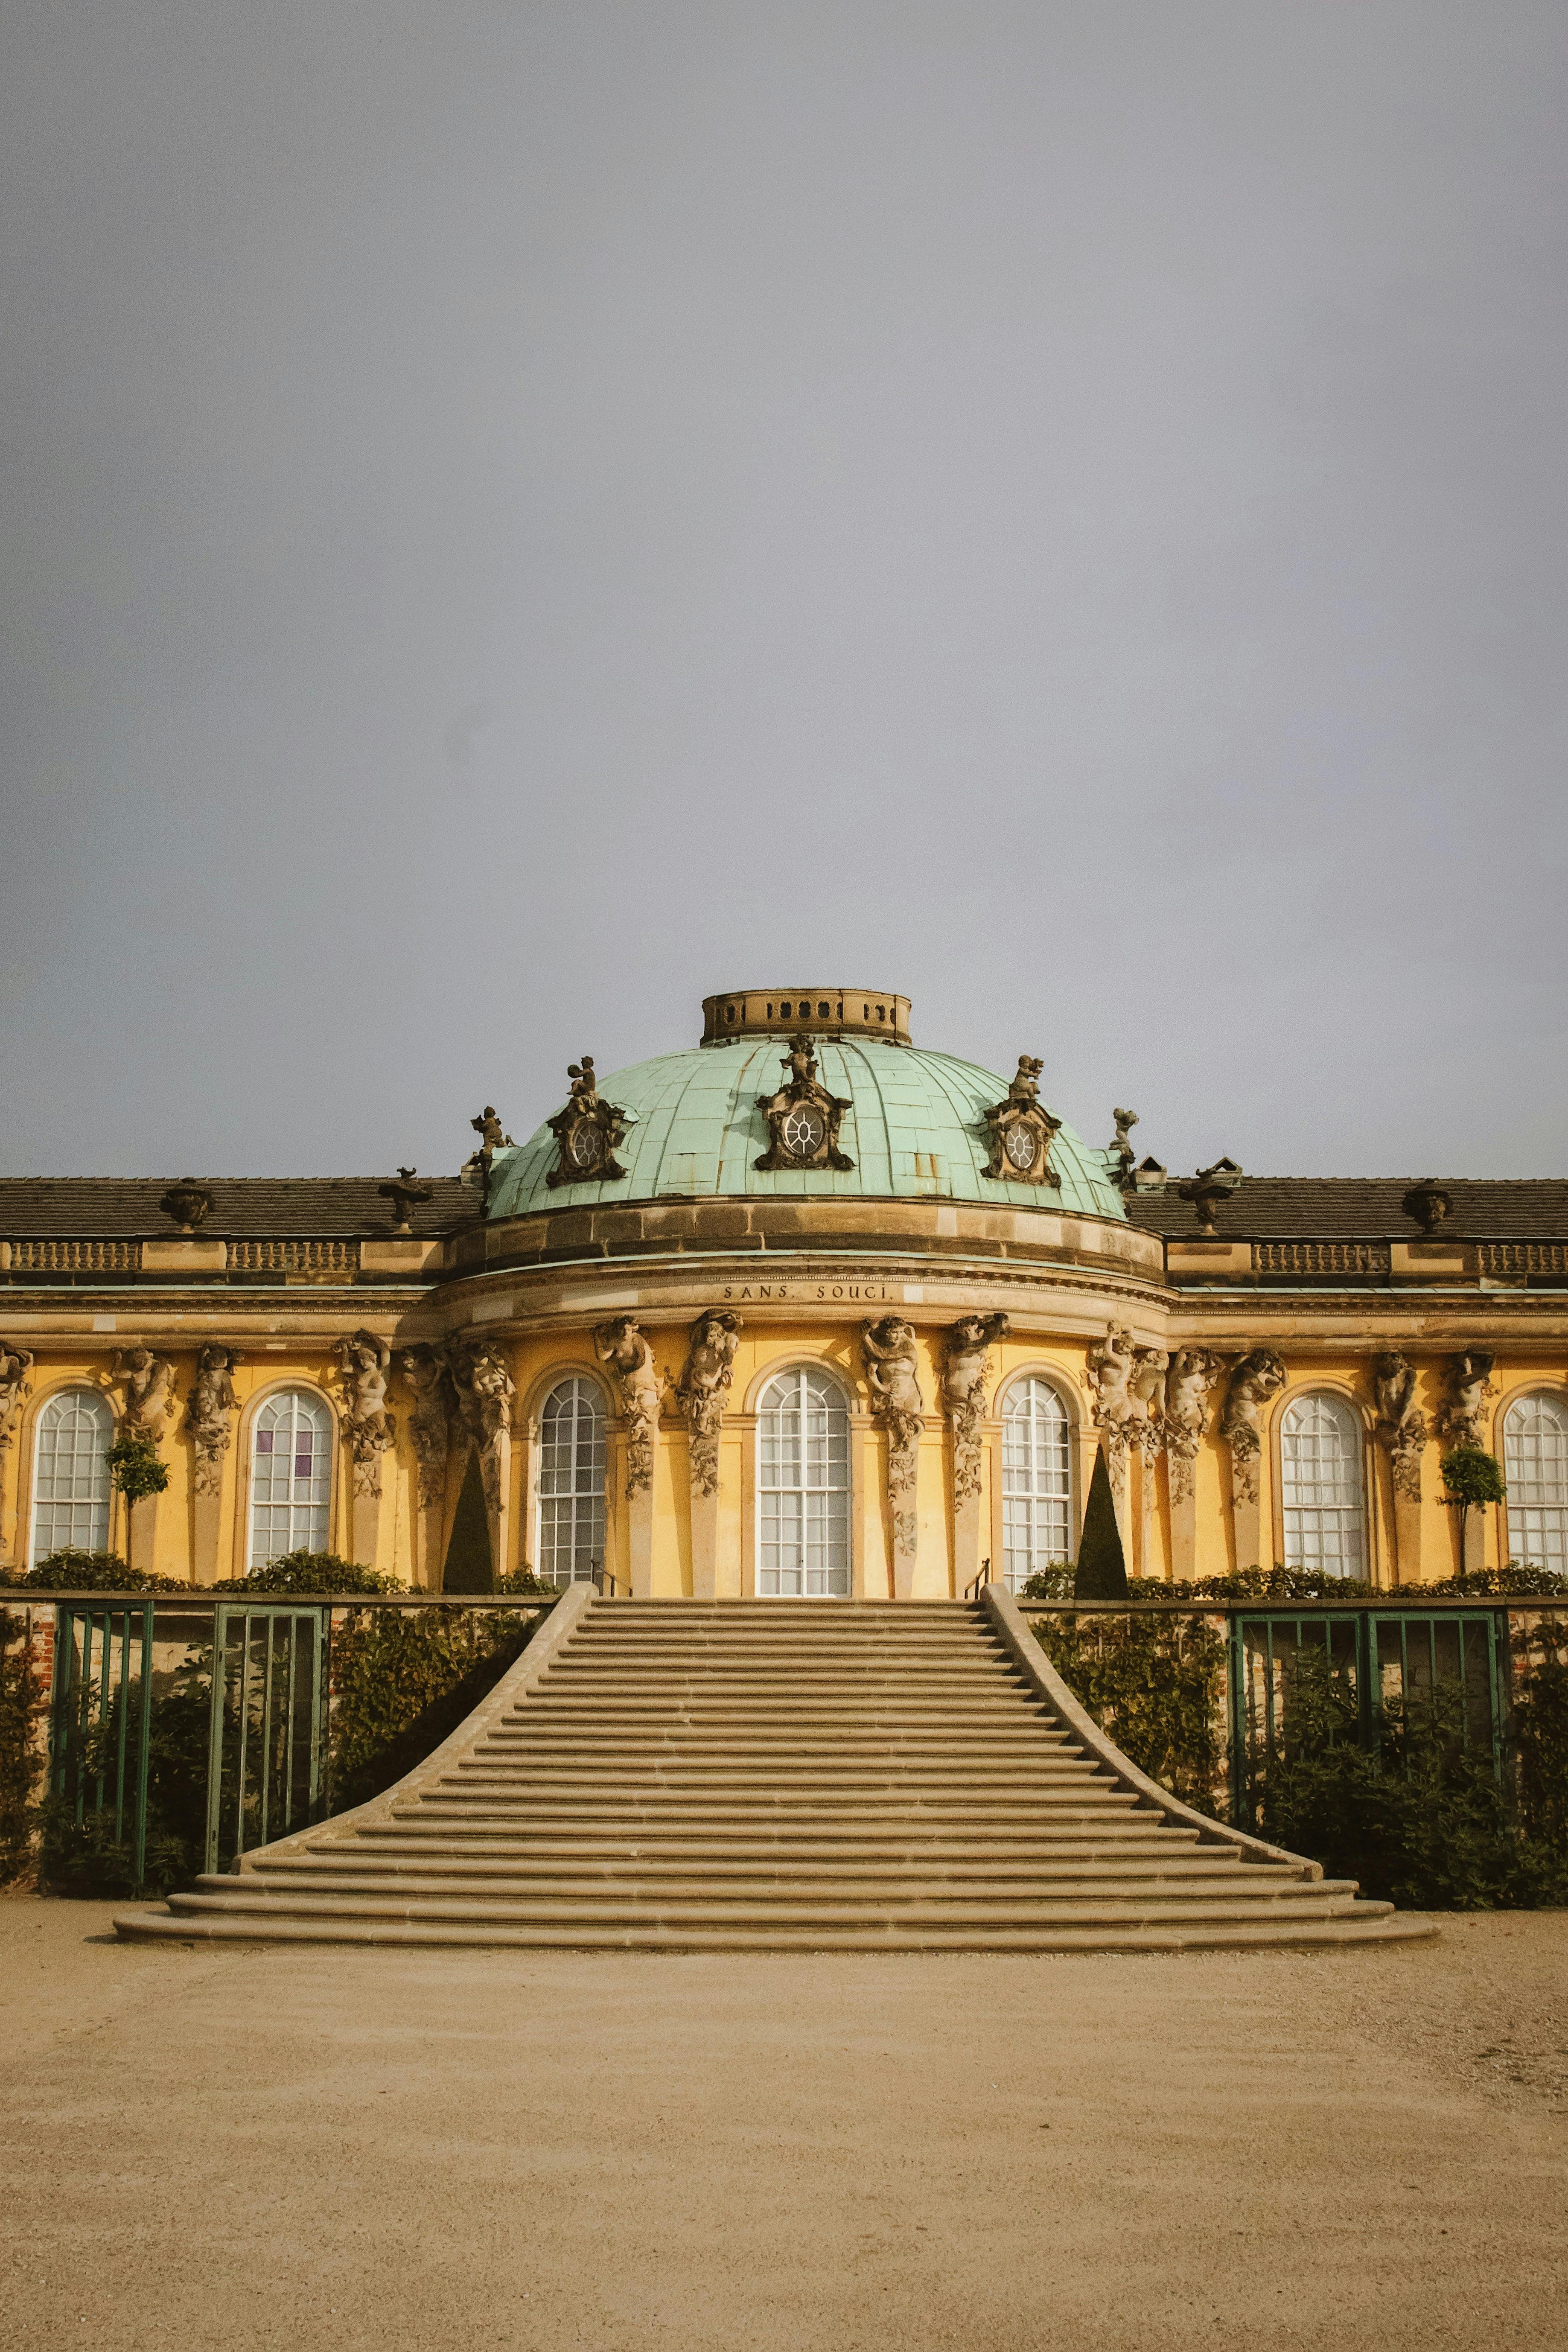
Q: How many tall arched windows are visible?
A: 7